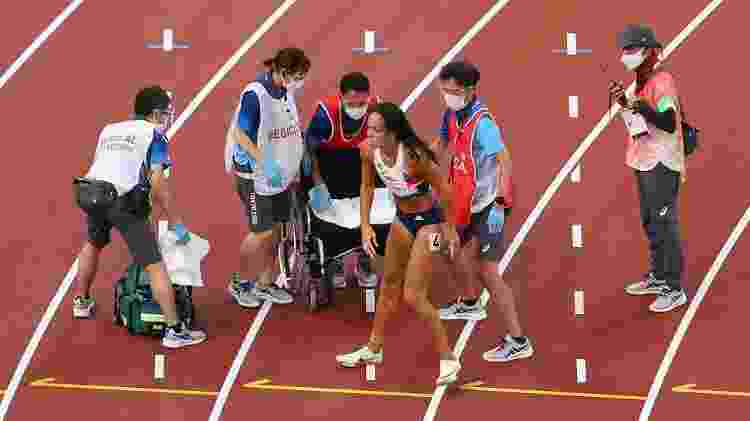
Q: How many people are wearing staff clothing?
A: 5